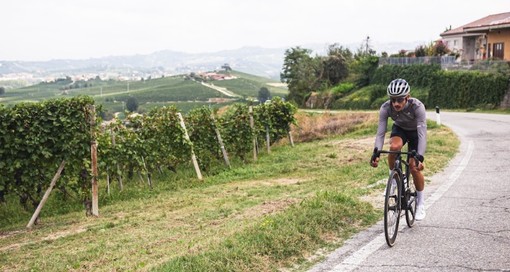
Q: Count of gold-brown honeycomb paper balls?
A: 0